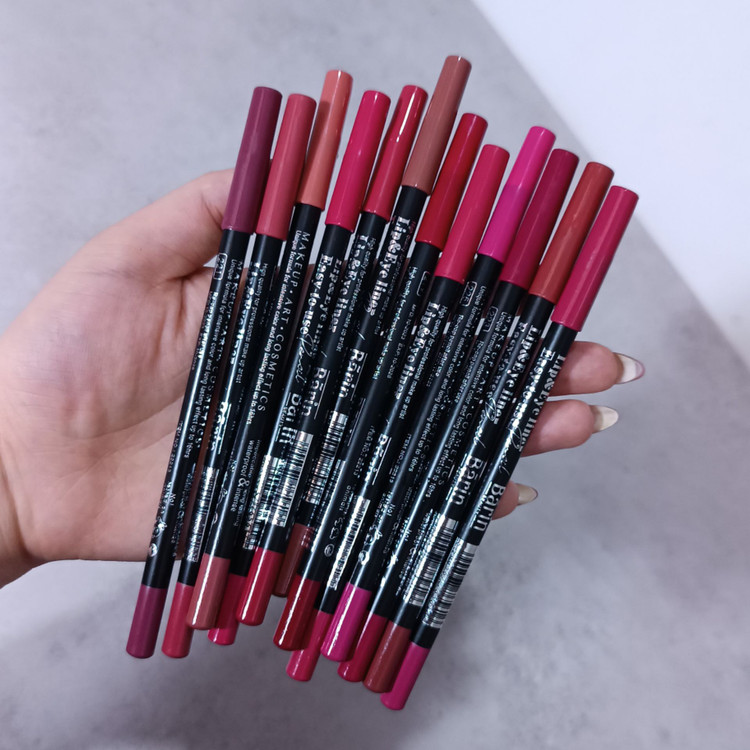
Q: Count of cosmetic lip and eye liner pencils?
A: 12